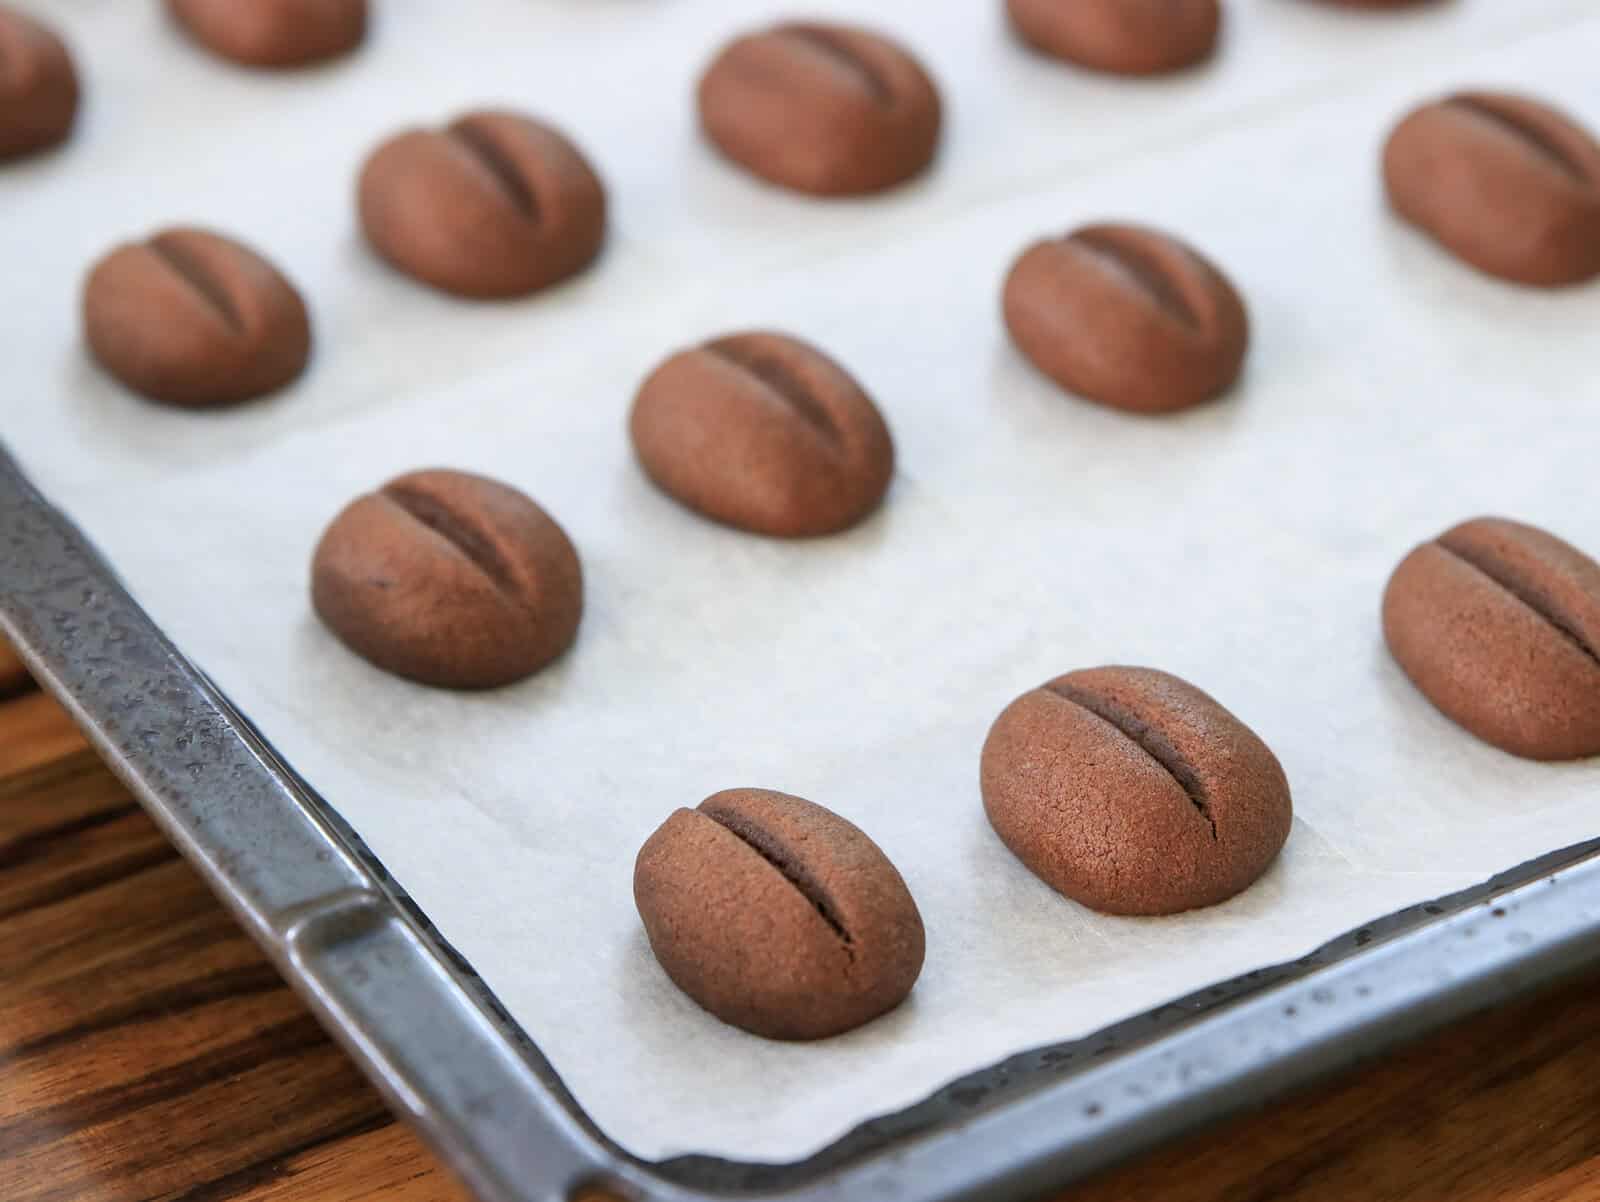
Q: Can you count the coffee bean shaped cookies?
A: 14